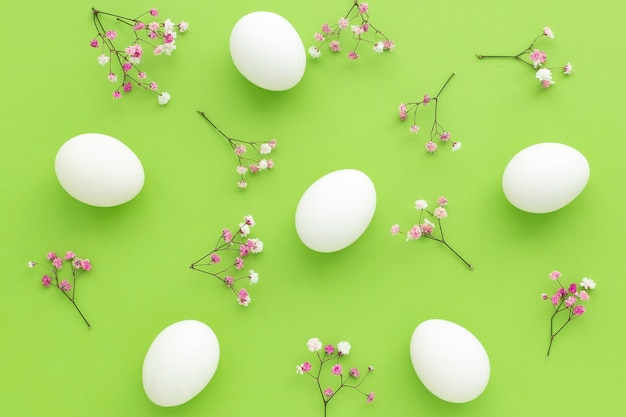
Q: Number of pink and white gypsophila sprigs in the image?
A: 10